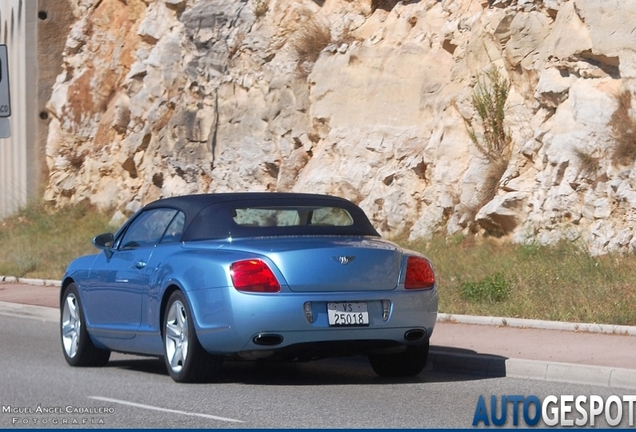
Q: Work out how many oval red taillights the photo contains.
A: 2